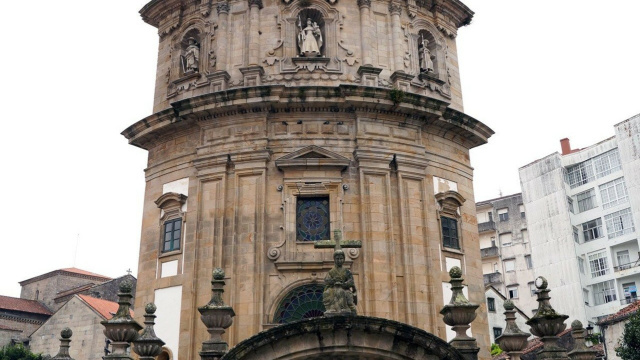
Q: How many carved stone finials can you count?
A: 8